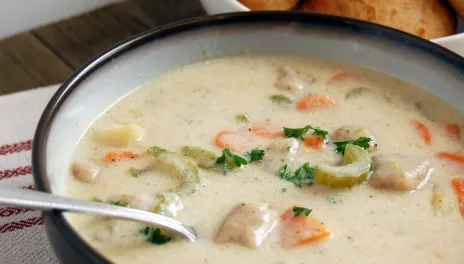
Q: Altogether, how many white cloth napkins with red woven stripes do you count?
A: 1